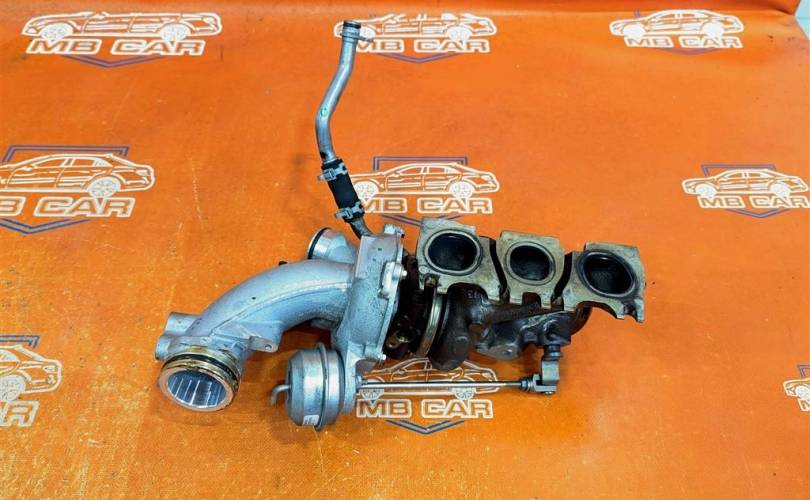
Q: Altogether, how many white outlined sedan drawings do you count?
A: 9